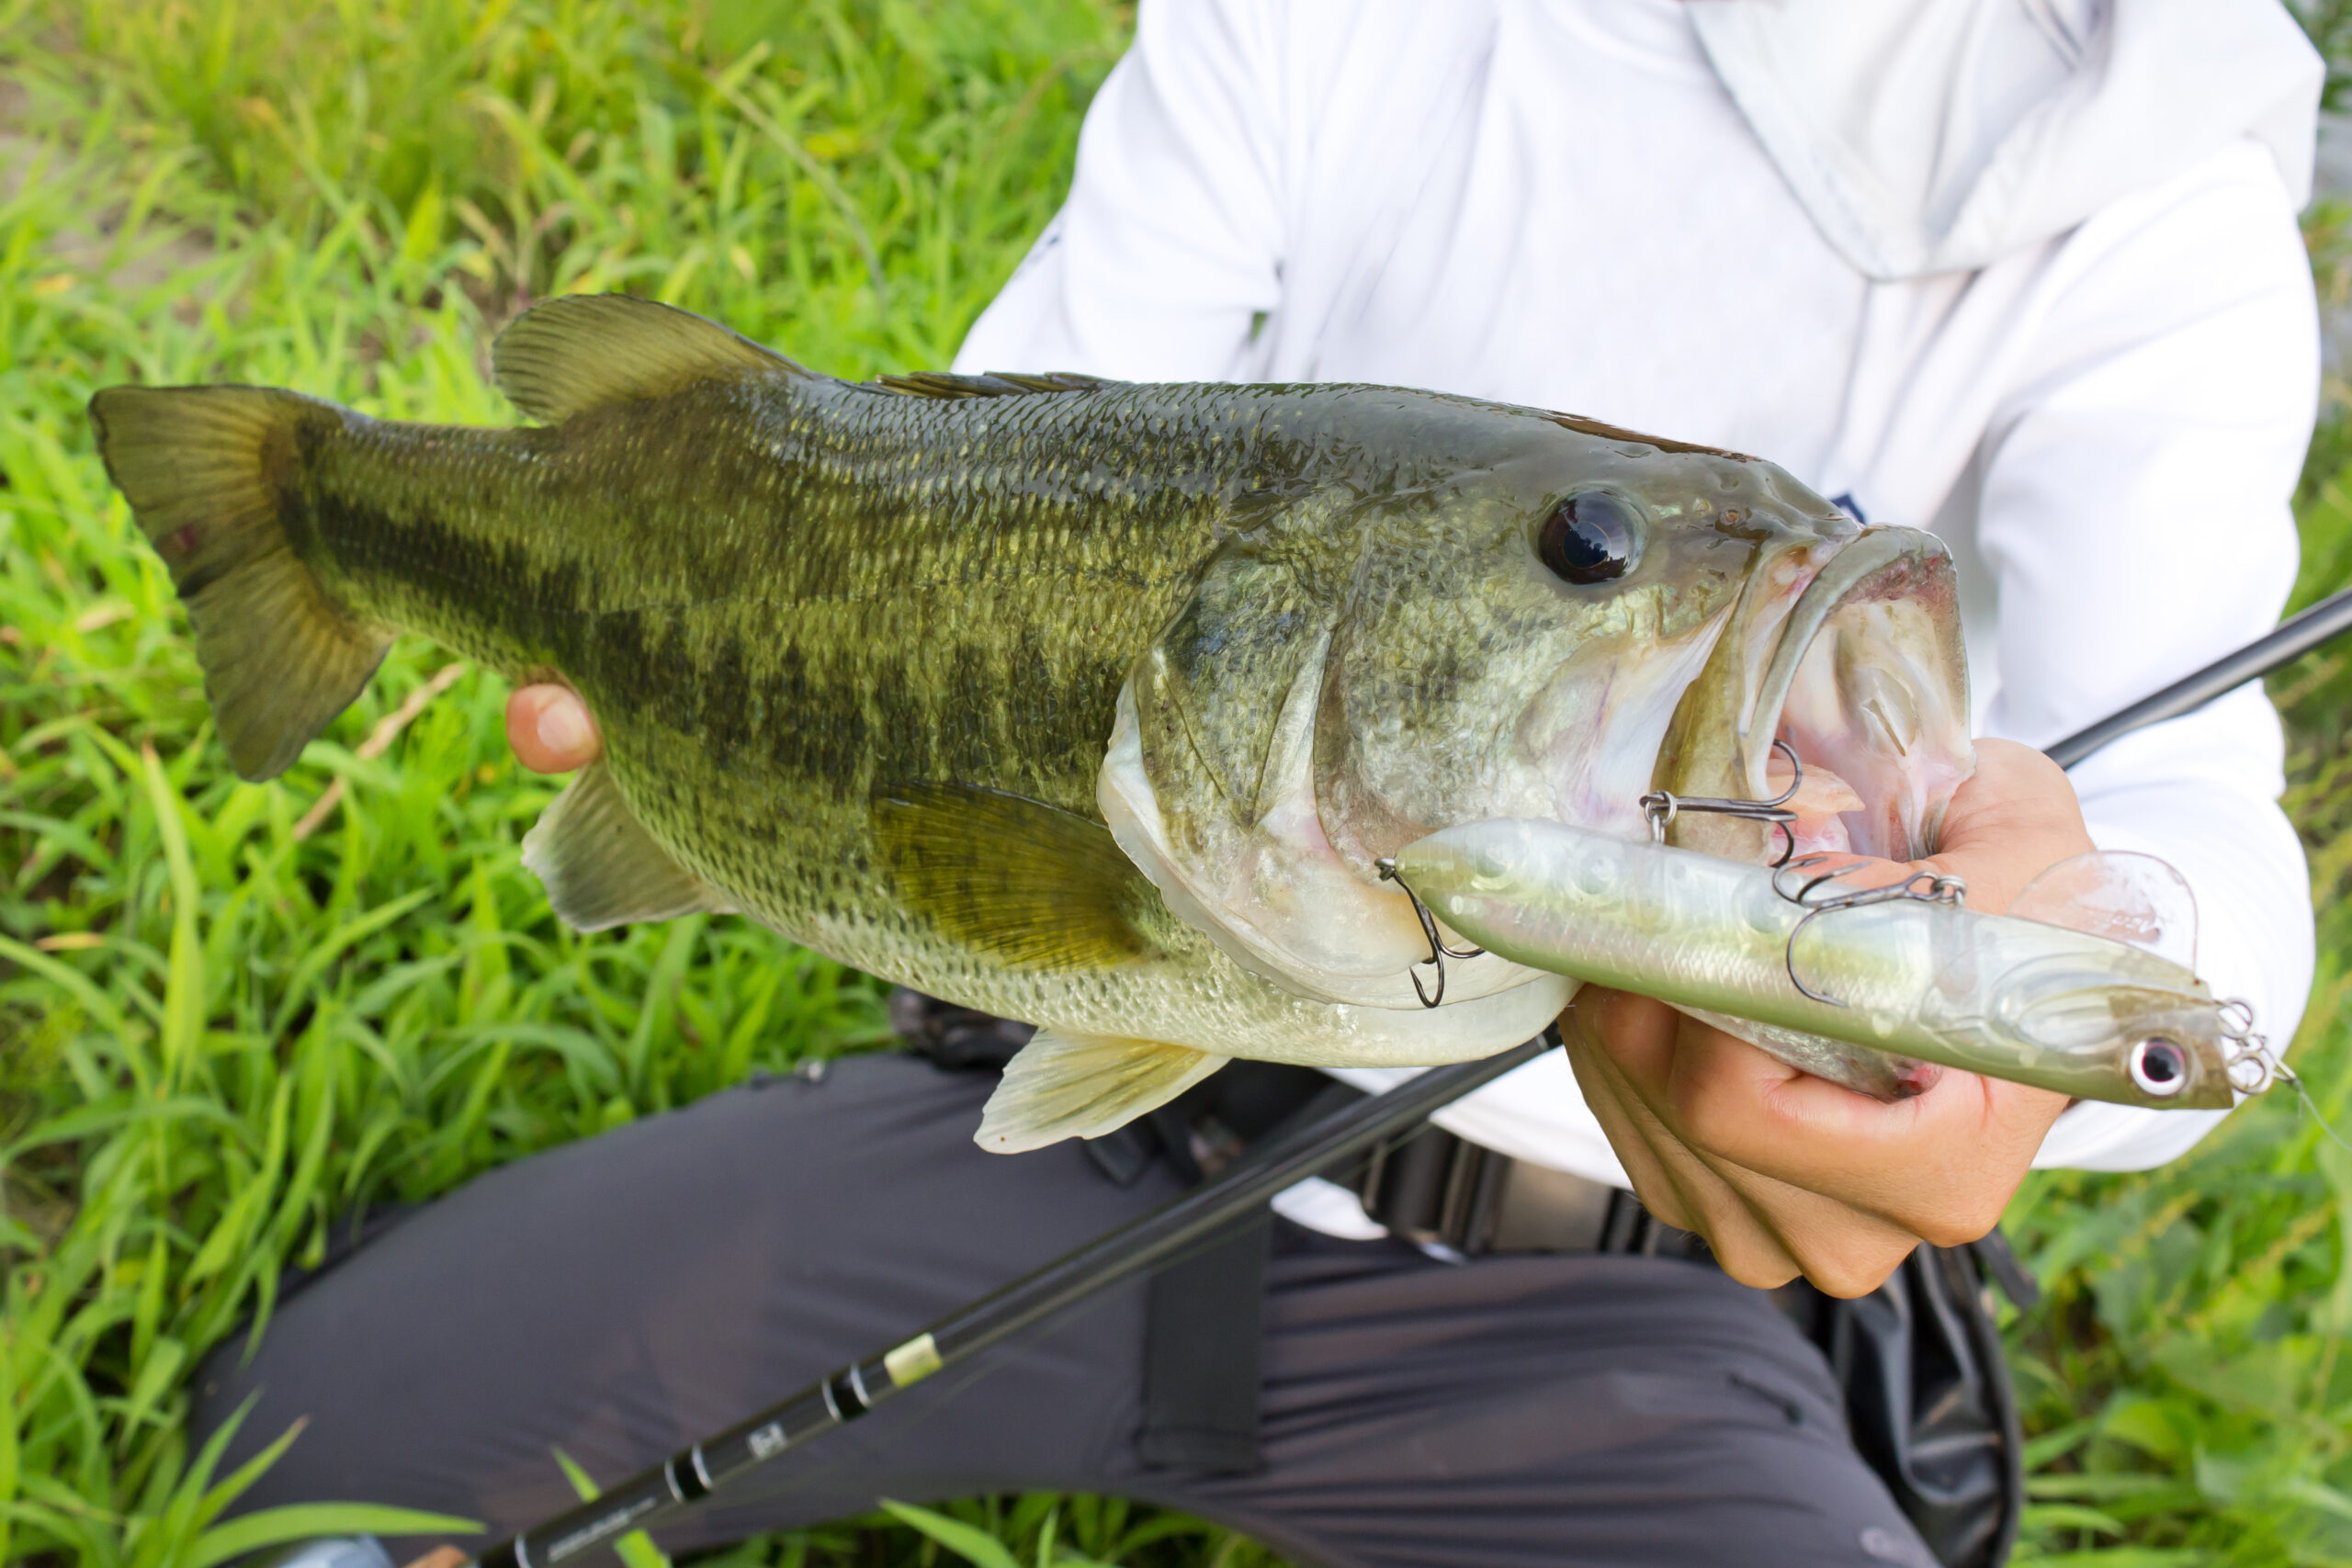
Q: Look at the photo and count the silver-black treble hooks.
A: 3